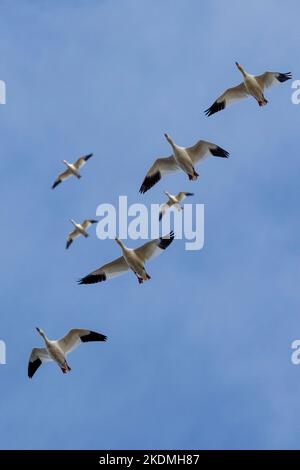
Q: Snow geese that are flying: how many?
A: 7